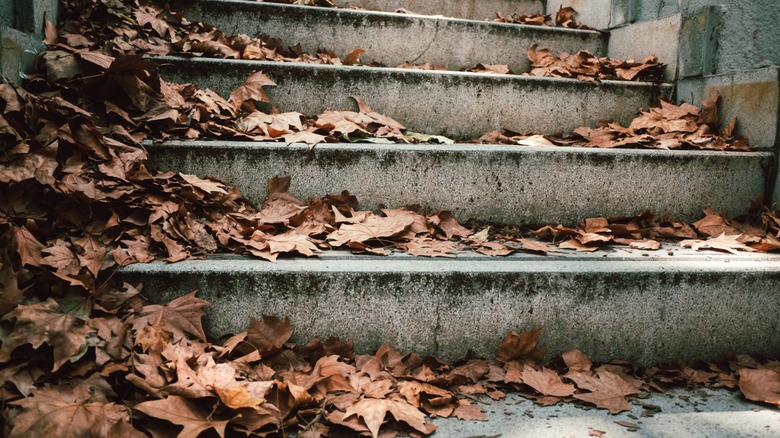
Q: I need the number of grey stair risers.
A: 5